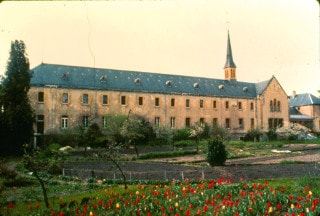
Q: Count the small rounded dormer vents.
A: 7